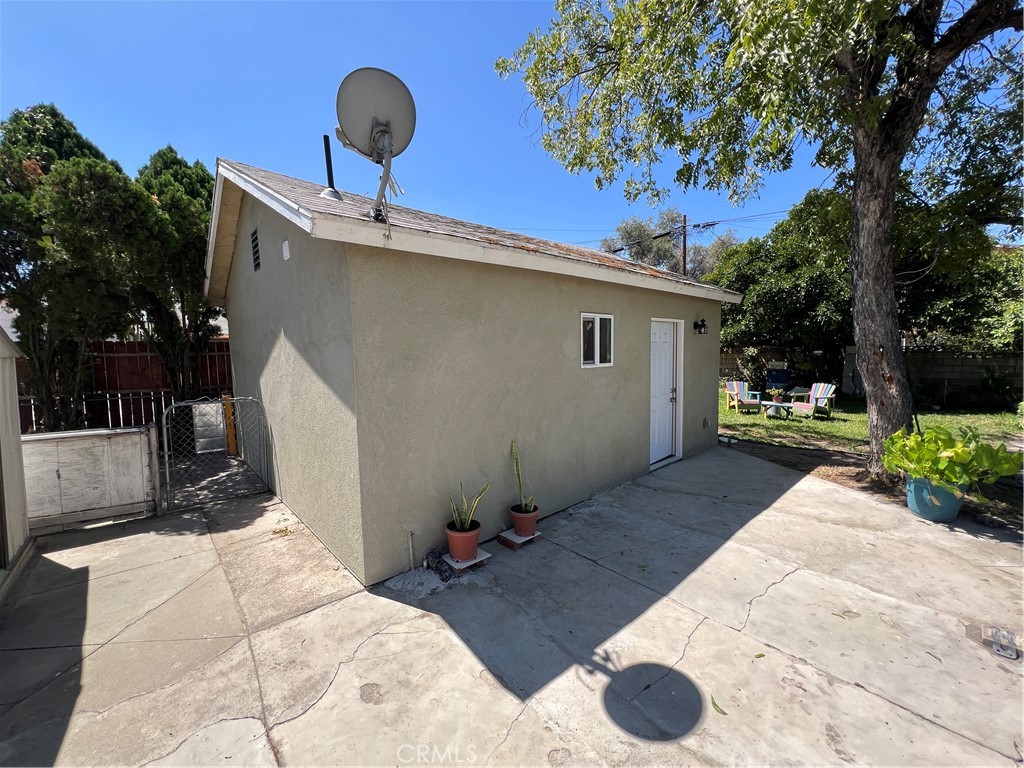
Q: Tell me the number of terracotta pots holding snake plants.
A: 2